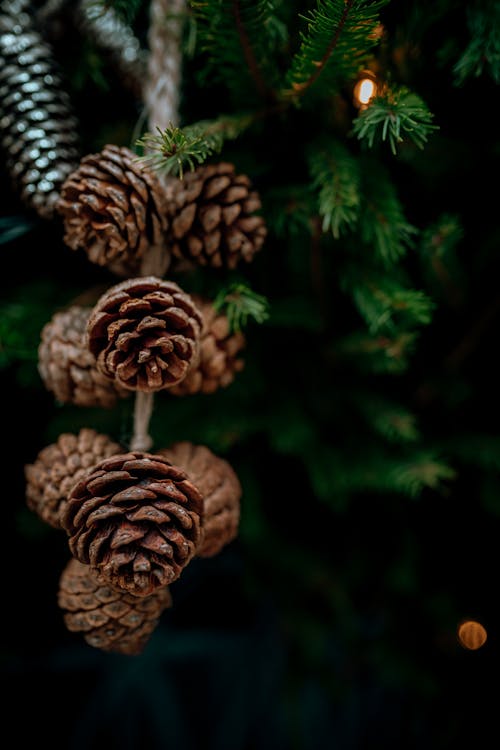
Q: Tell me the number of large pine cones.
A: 9